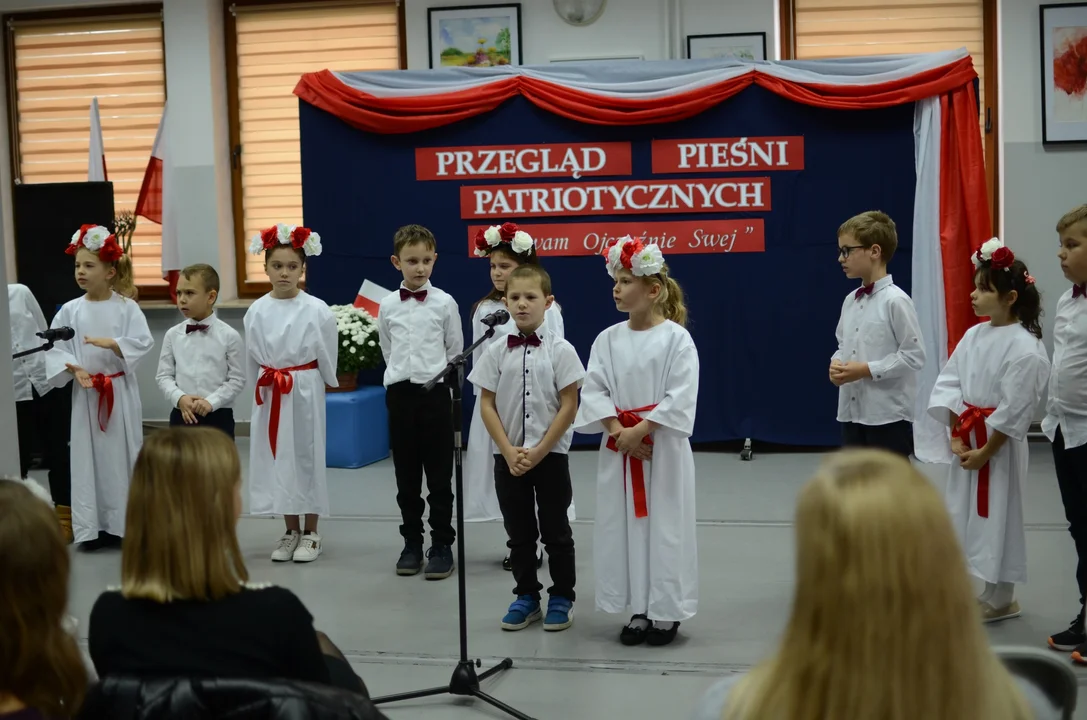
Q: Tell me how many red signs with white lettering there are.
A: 4